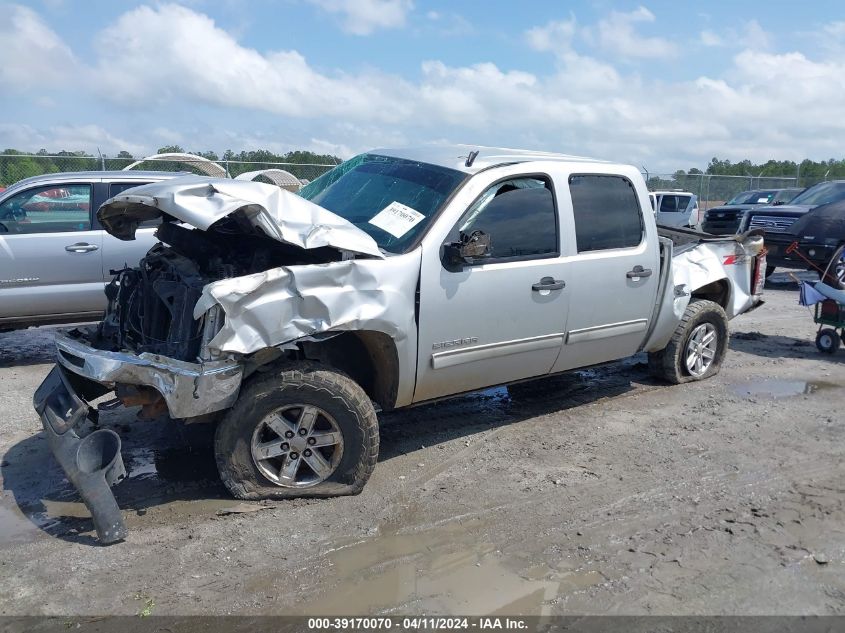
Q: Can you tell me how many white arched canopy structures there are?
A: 2